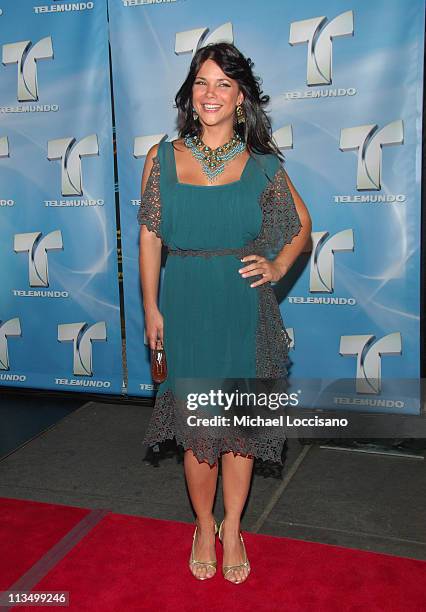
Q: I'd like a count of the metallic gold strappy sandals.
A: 2